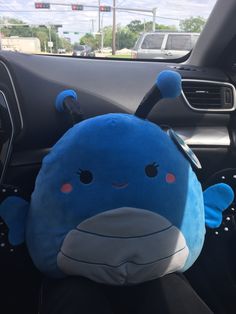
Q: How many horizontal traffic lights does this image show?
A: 3